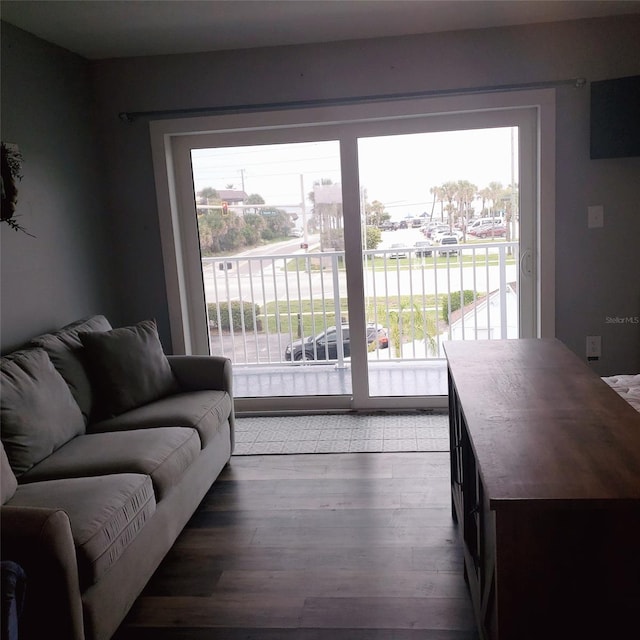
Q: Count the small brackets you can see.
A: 2